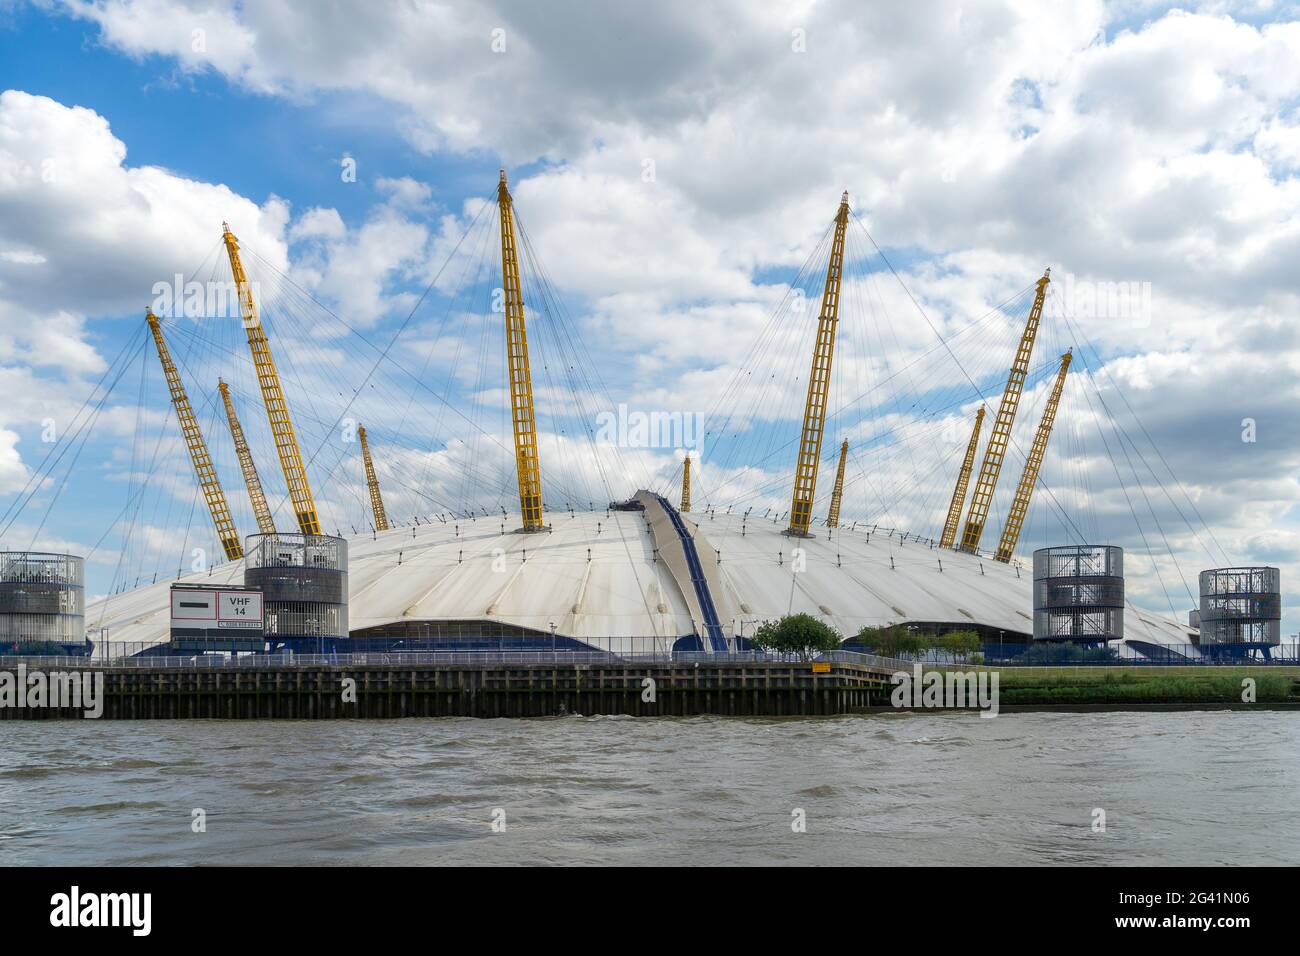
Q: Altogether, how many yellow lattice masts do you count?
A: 11